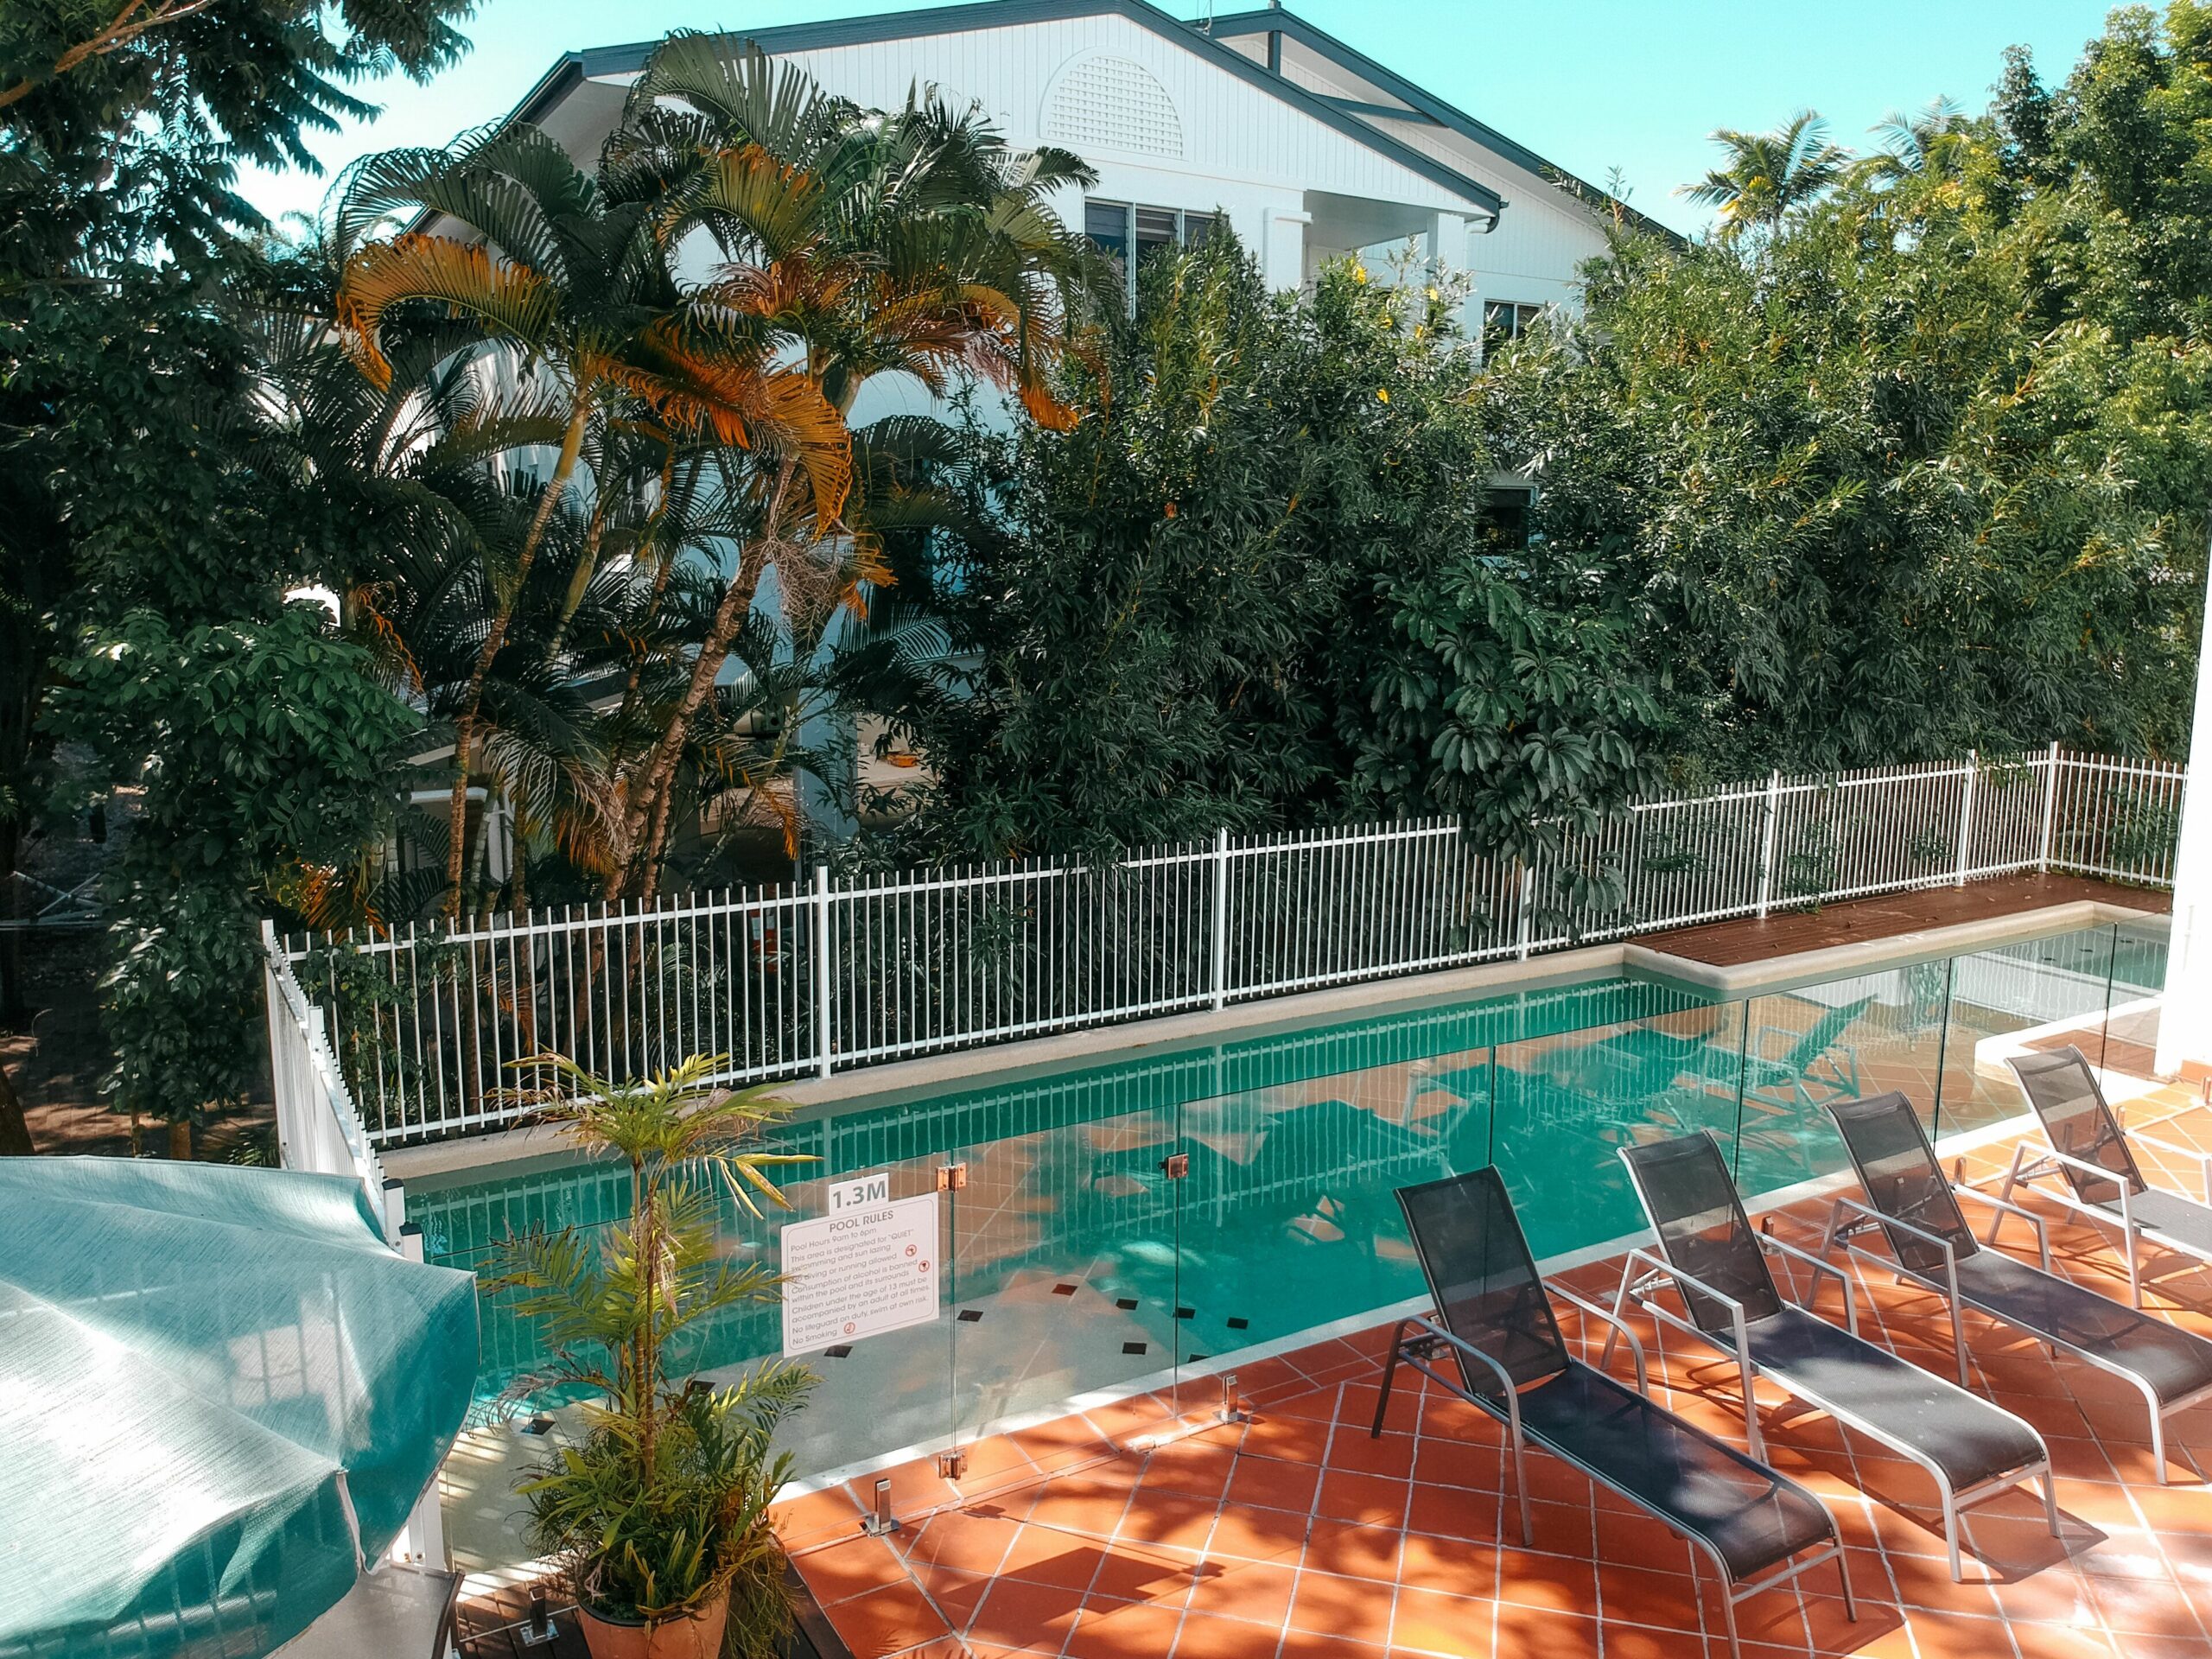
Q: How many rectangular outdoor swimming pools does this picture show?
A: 1